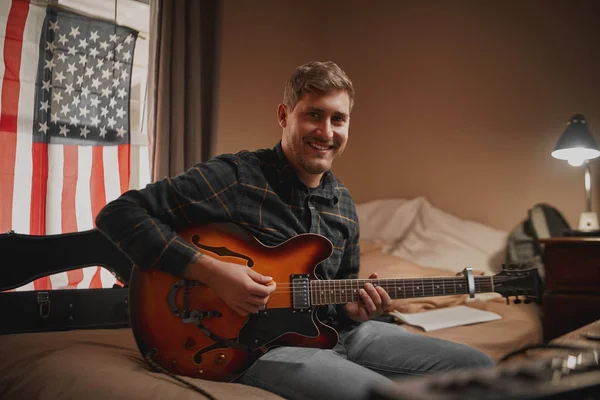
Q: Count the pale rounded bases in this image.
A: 1